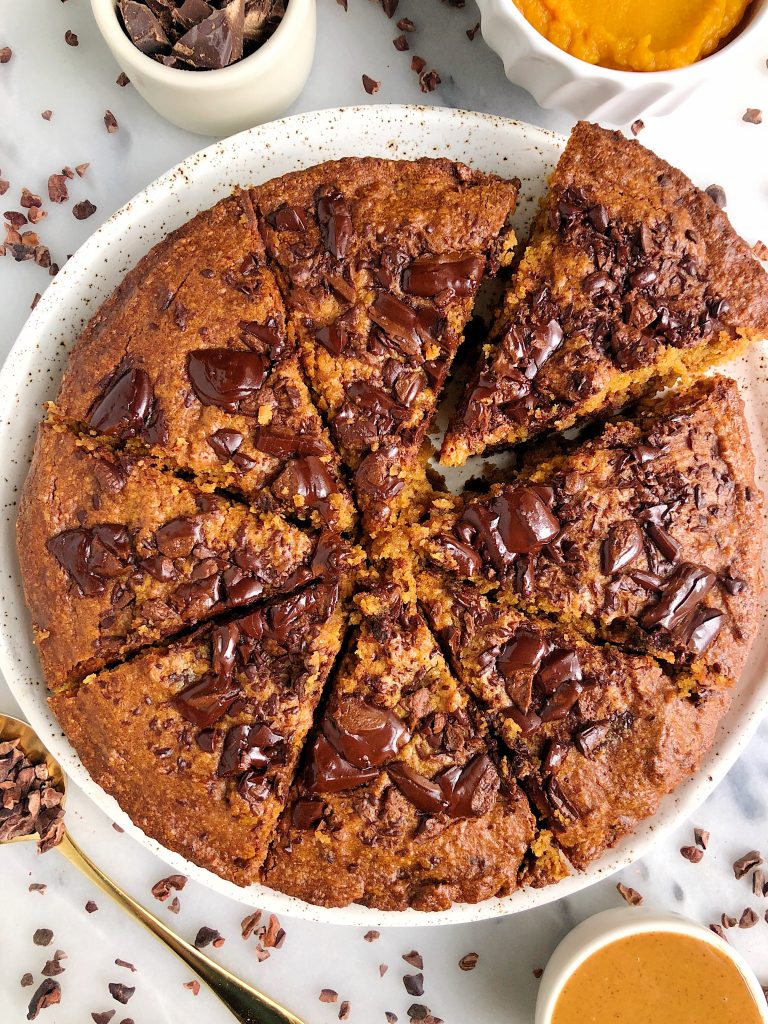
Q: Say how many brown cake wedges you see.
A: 8